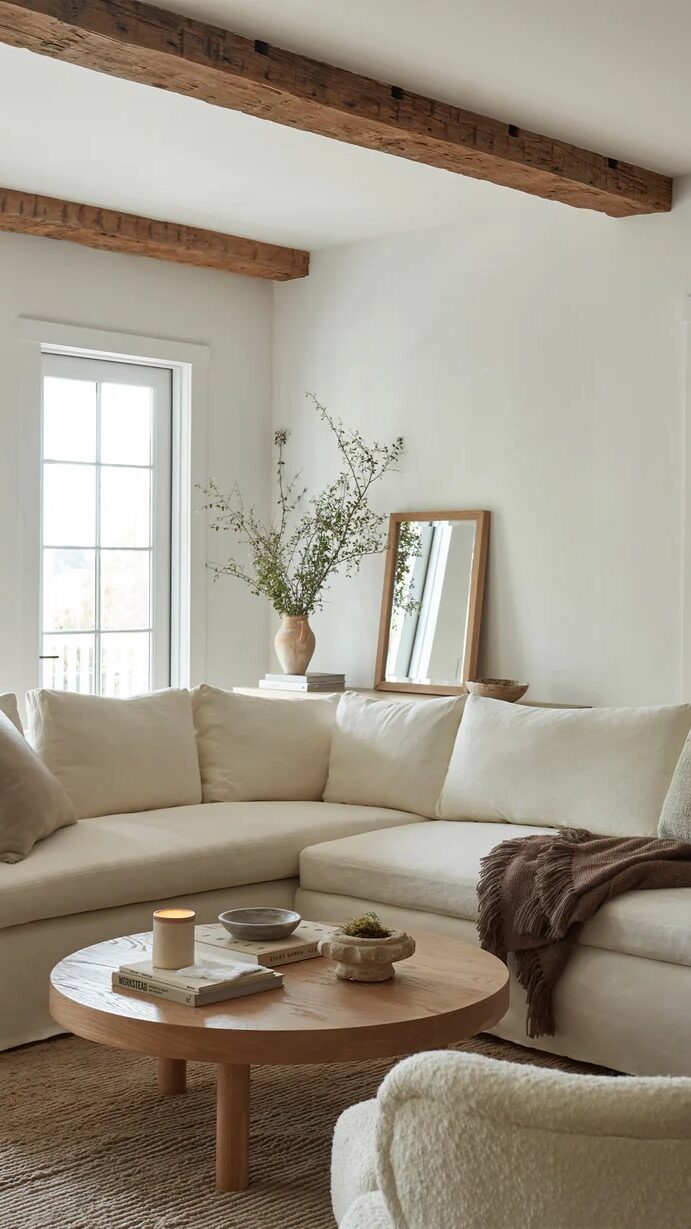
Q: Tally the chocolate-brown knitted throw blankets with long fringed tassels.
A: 1